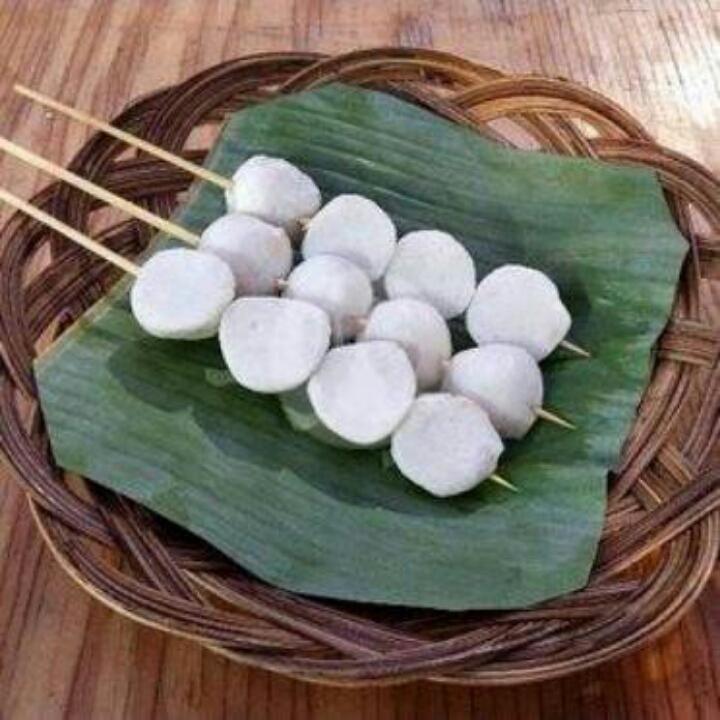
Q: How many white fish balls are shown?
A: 12